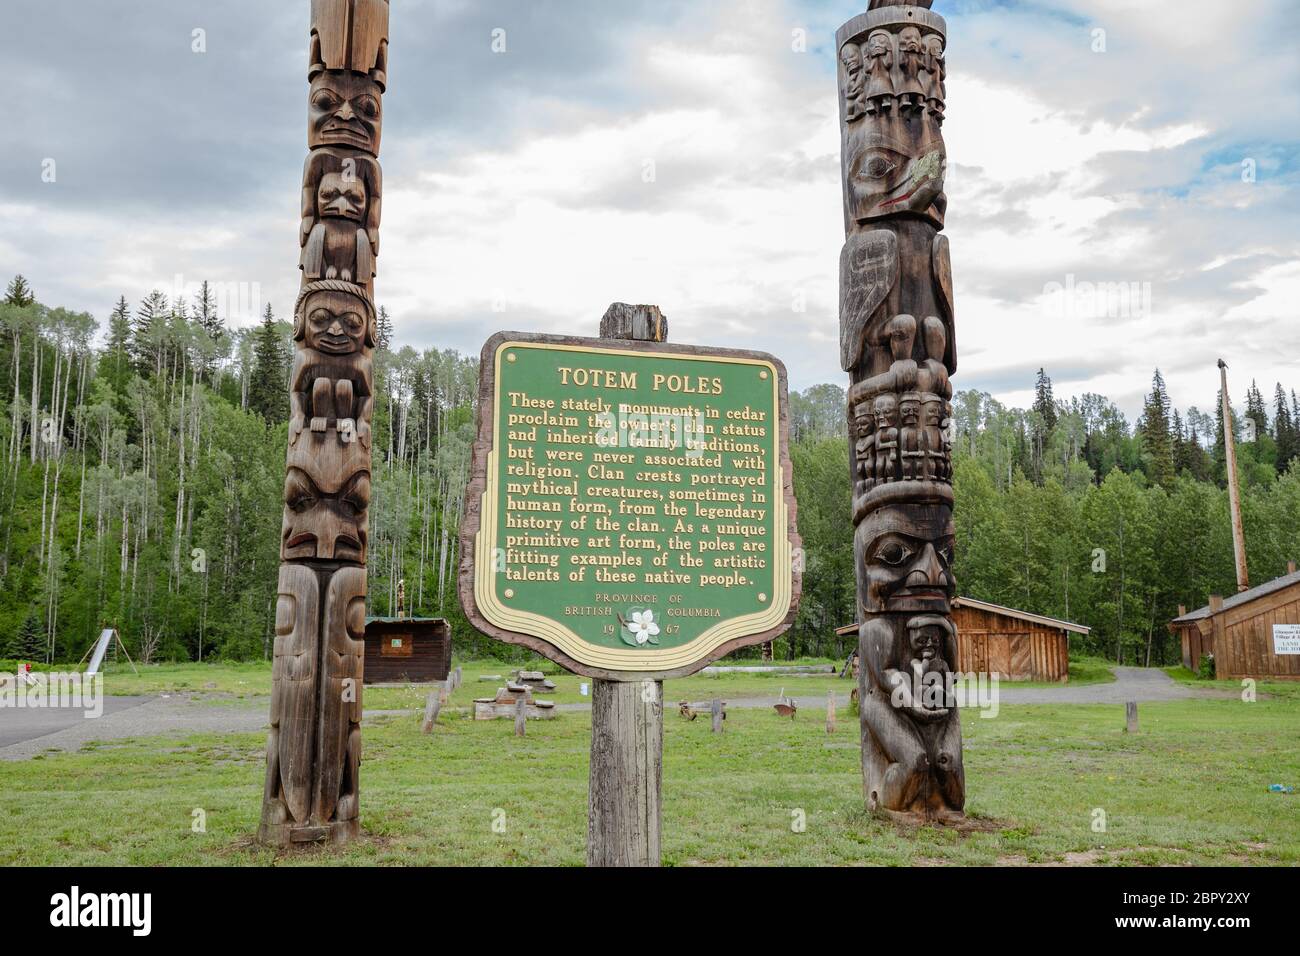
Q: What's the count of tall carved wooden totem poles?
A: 2